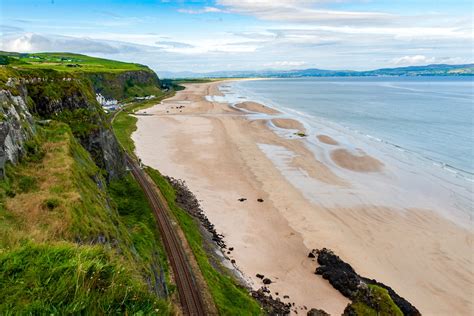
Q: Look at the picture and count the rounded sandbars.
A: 4